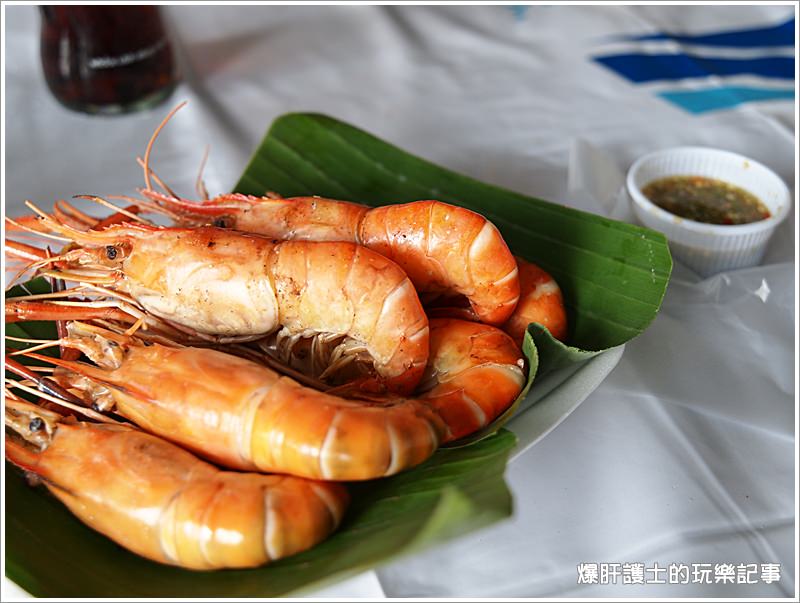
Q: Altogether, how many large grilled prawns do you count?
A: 6